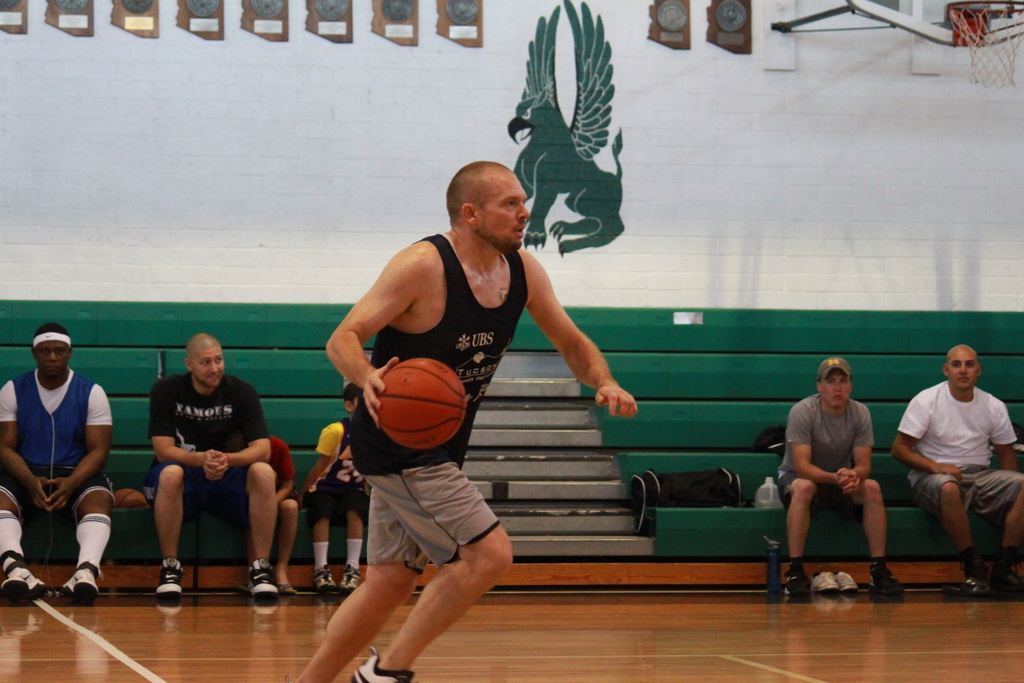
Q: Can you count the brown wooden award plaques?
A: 10